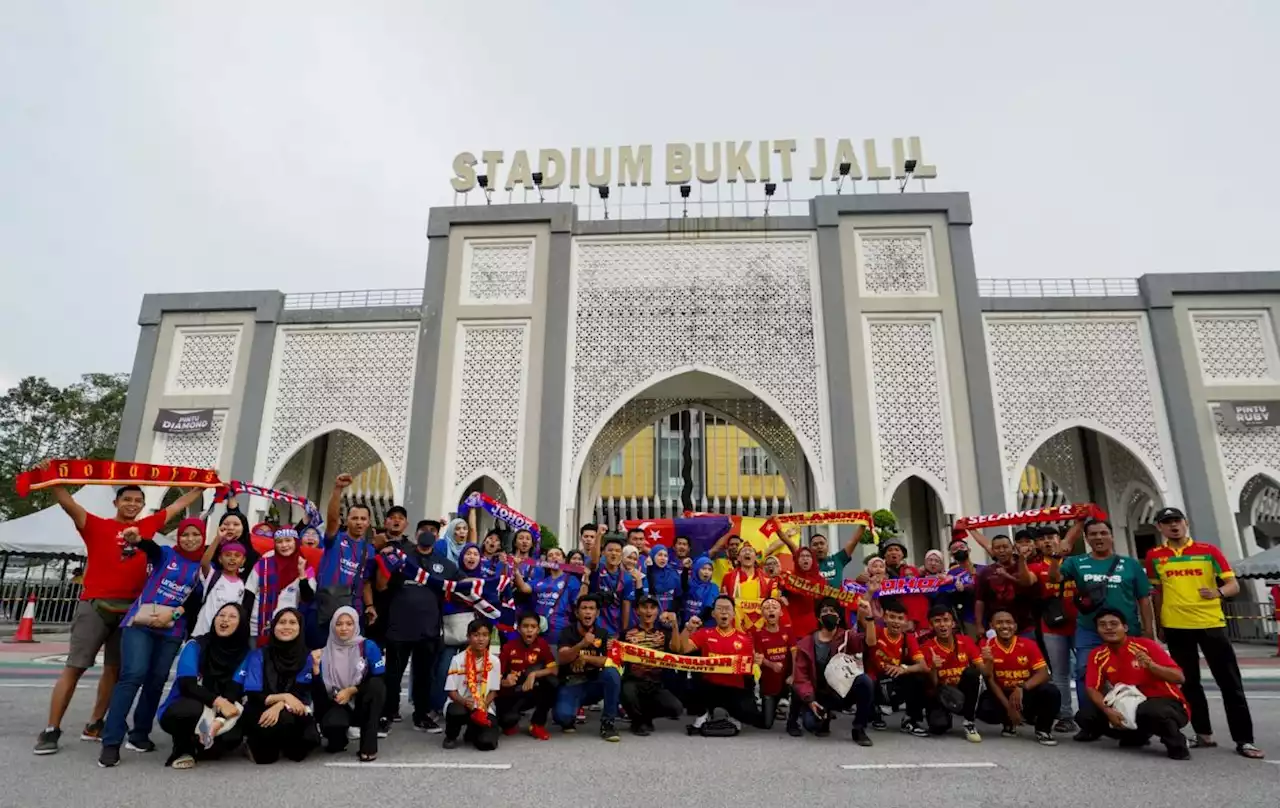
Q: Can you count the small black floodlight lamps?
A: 7